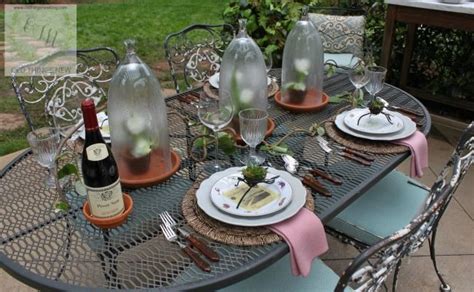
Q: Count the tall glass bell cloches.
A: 3